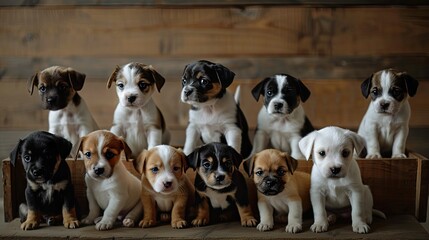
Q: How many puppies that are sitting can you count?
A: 11